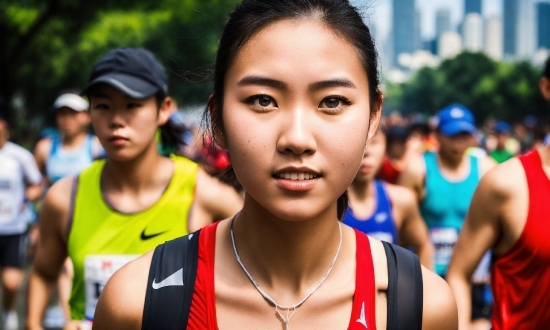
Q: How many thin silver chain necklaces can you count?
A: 1